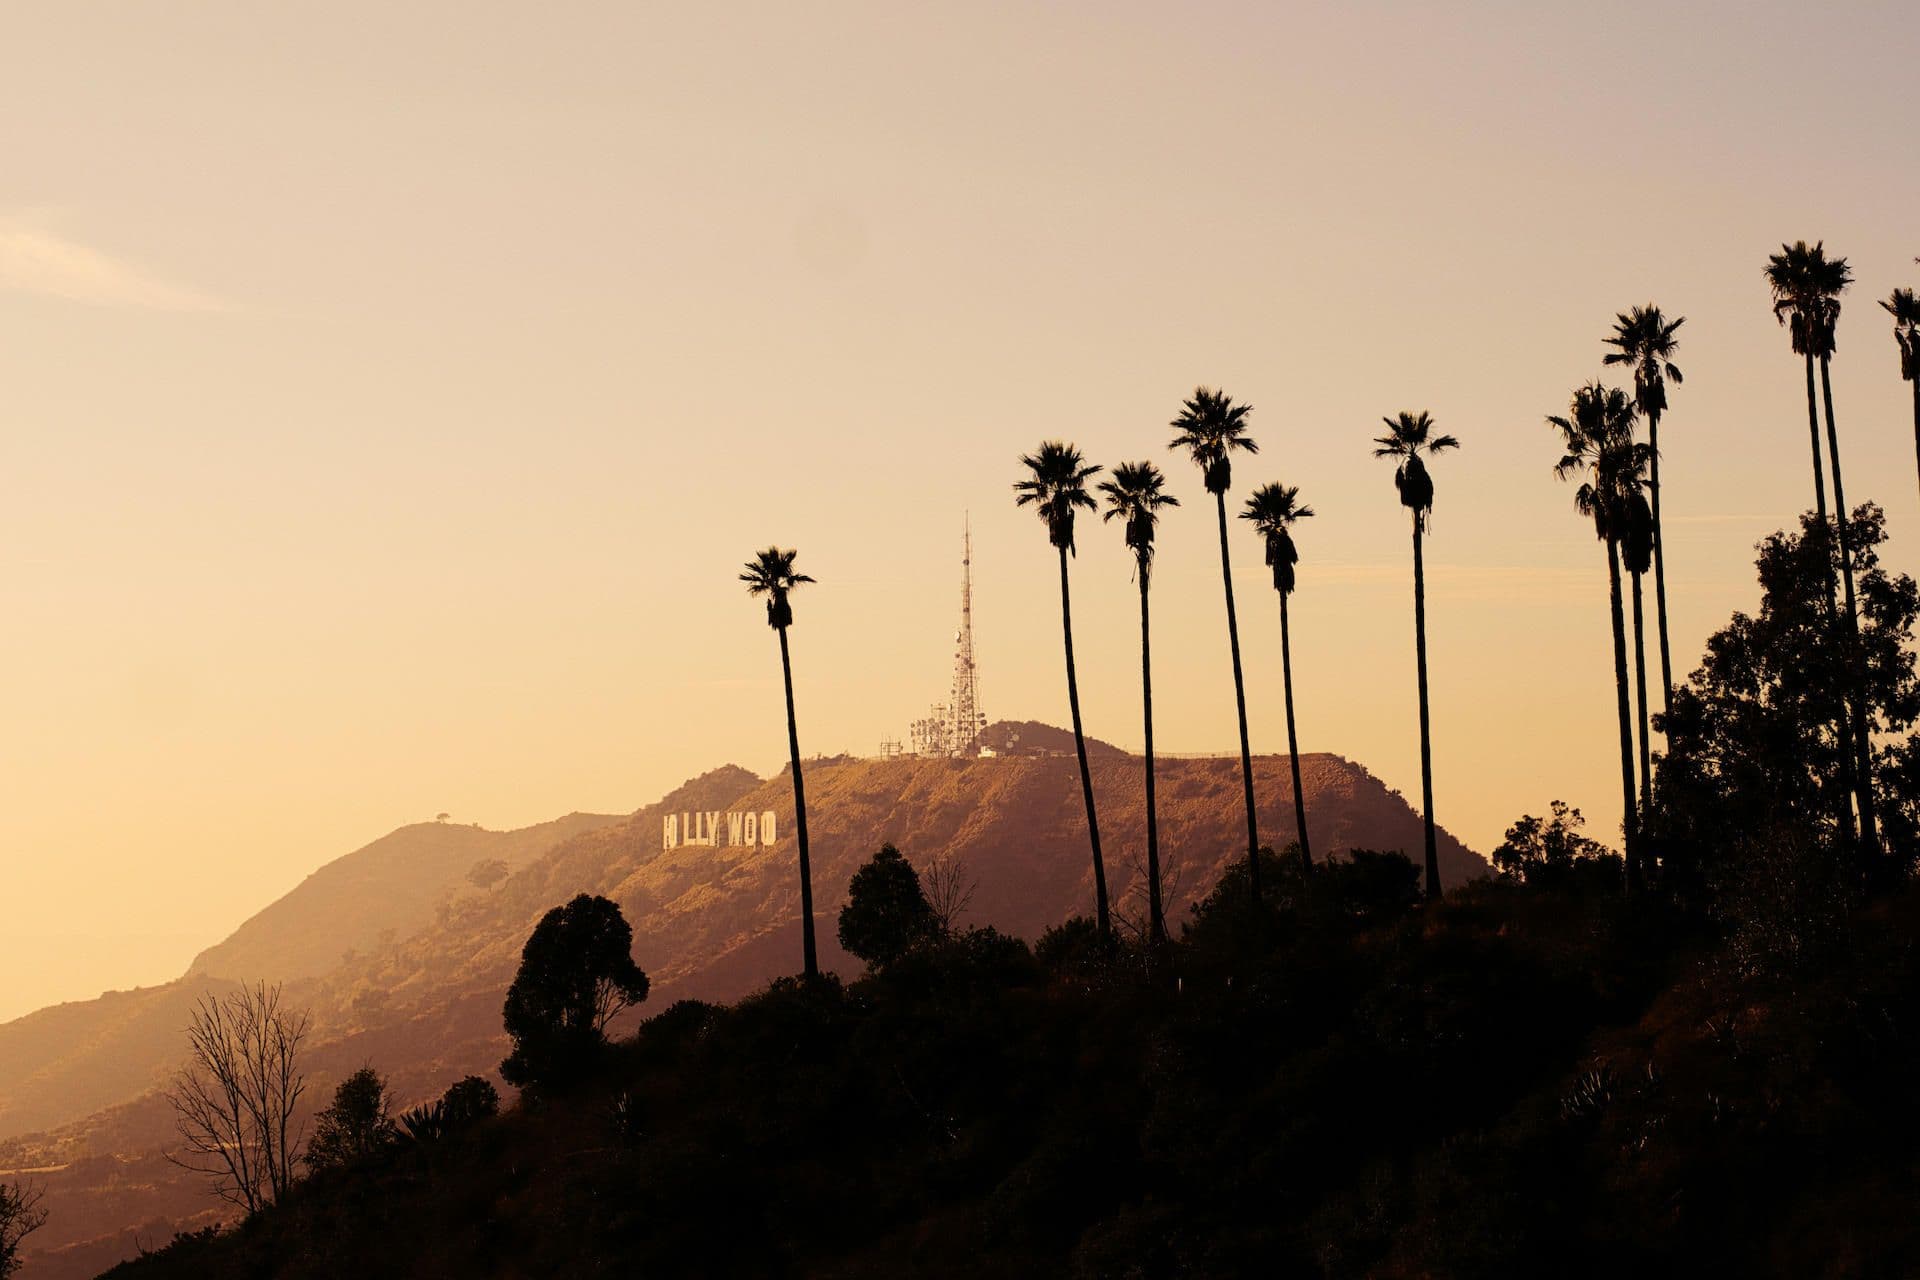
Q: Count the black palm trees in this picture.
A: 12